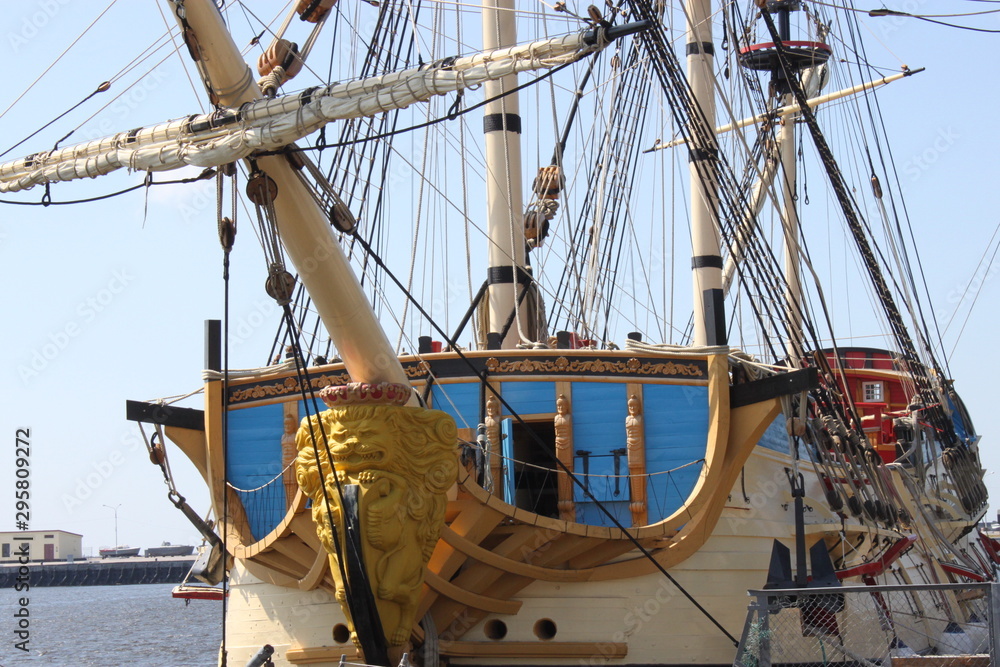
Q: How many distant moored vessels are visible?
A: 2